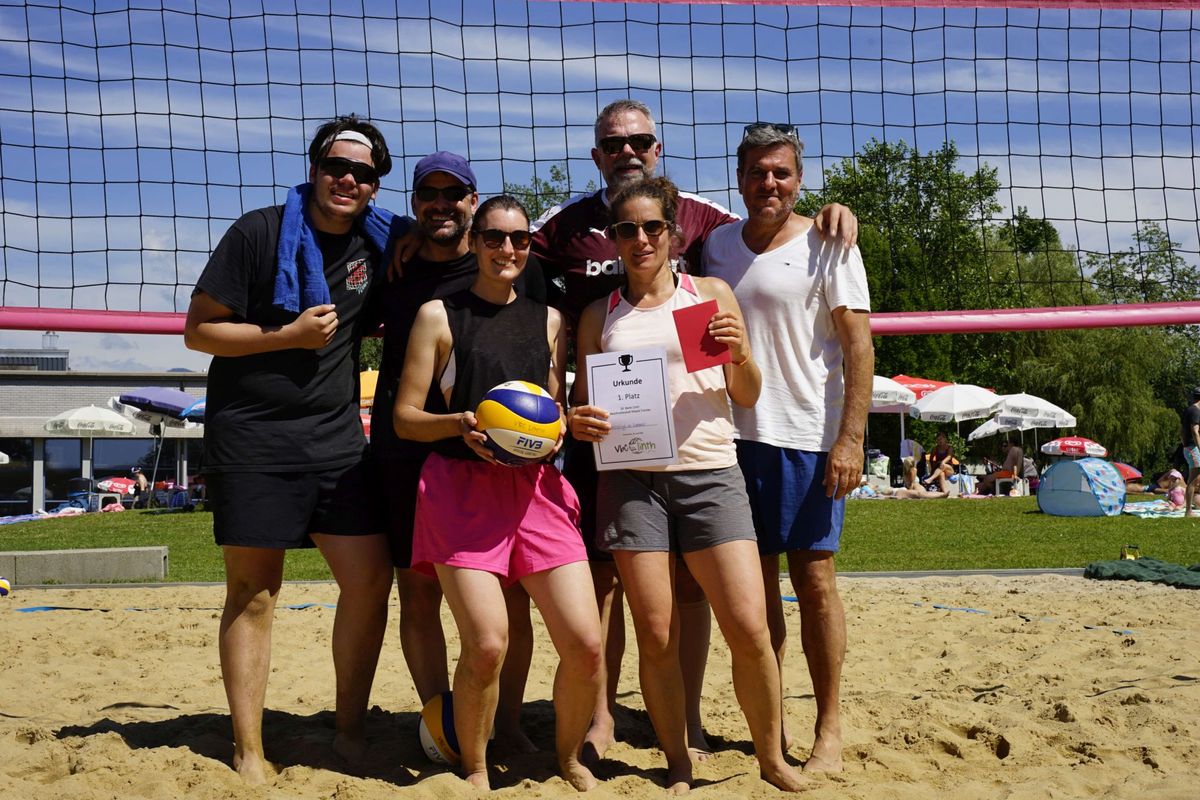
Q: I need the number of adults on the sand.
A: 6